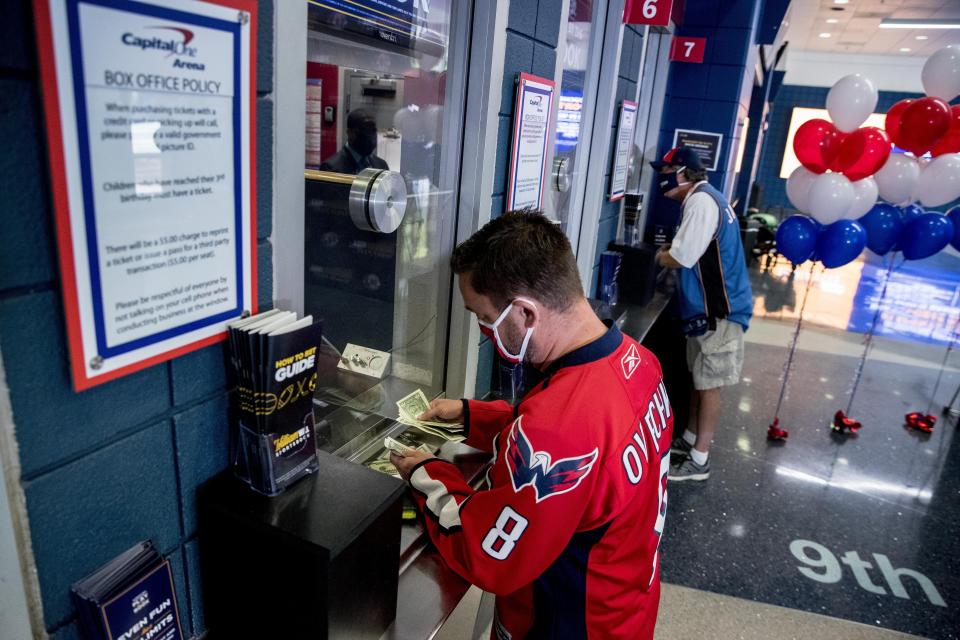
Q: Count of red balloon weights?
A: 3